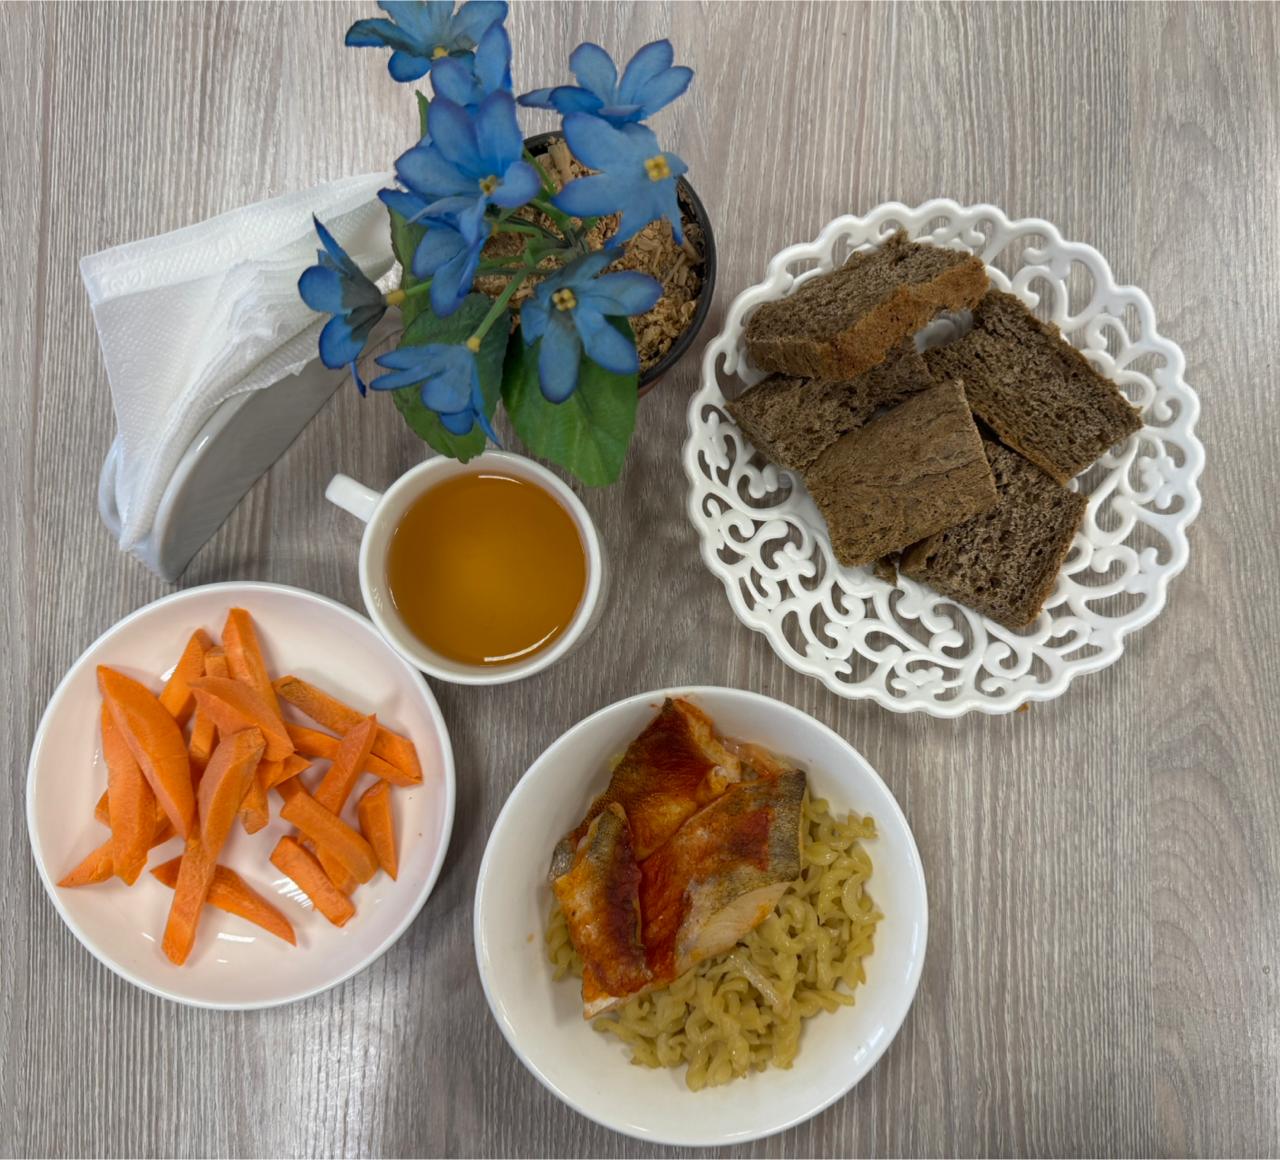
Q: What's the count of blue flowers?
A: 9